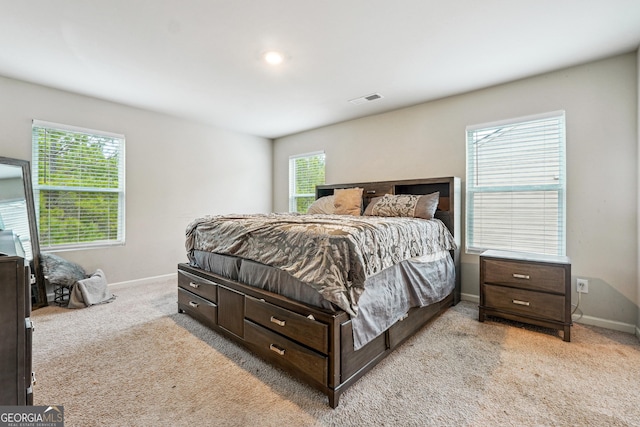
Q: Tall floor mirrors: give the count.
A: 1